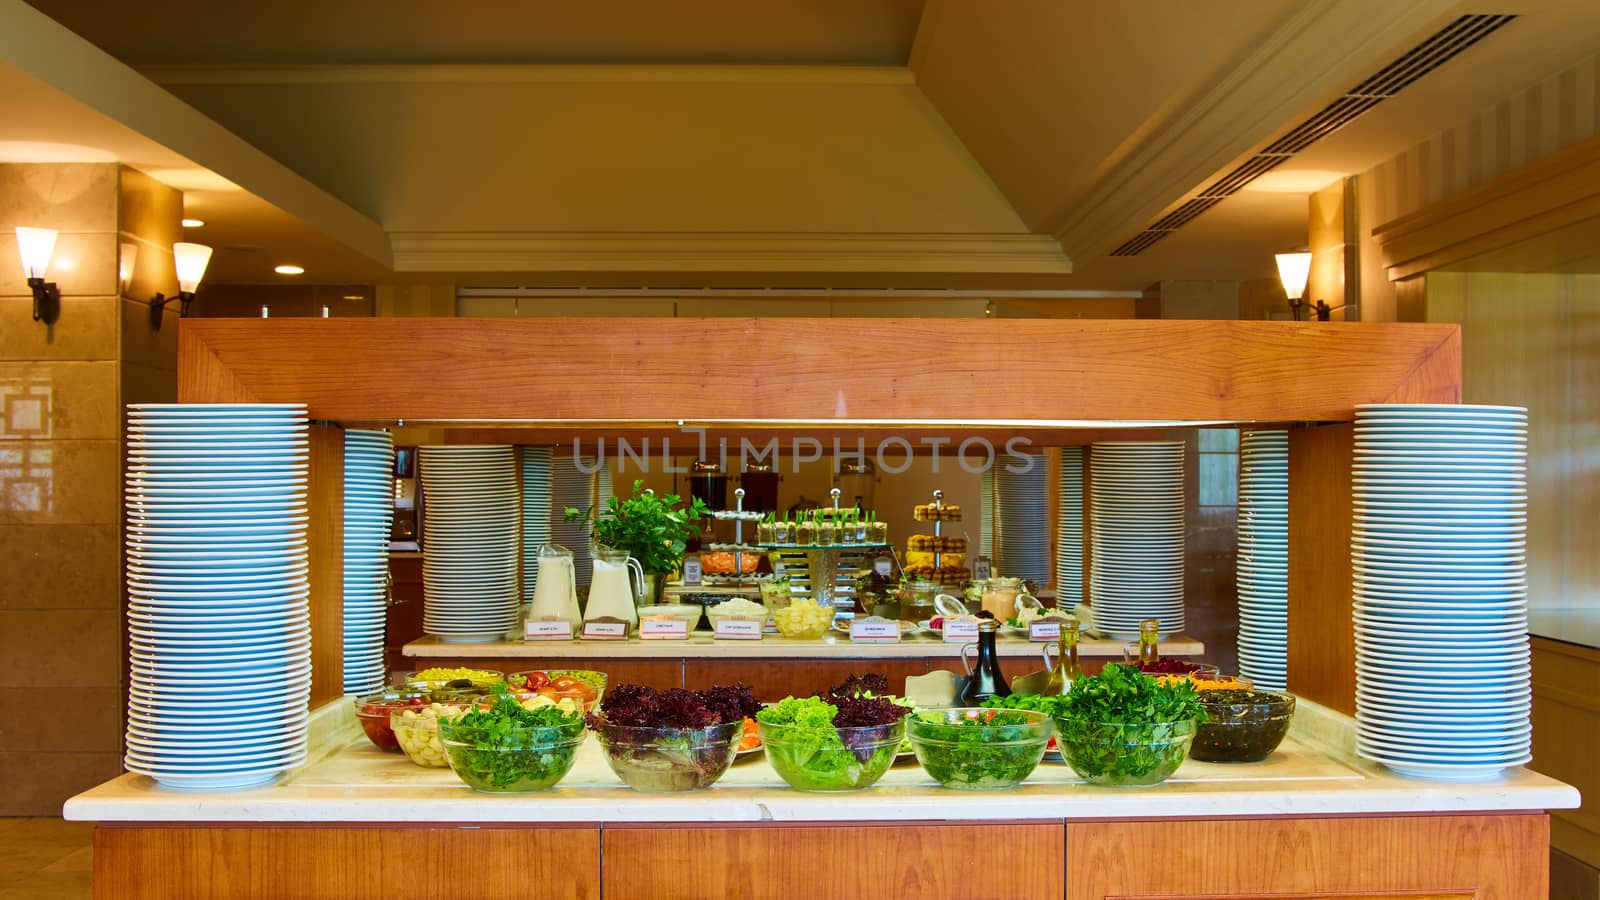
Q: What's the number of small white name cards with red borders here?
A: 7